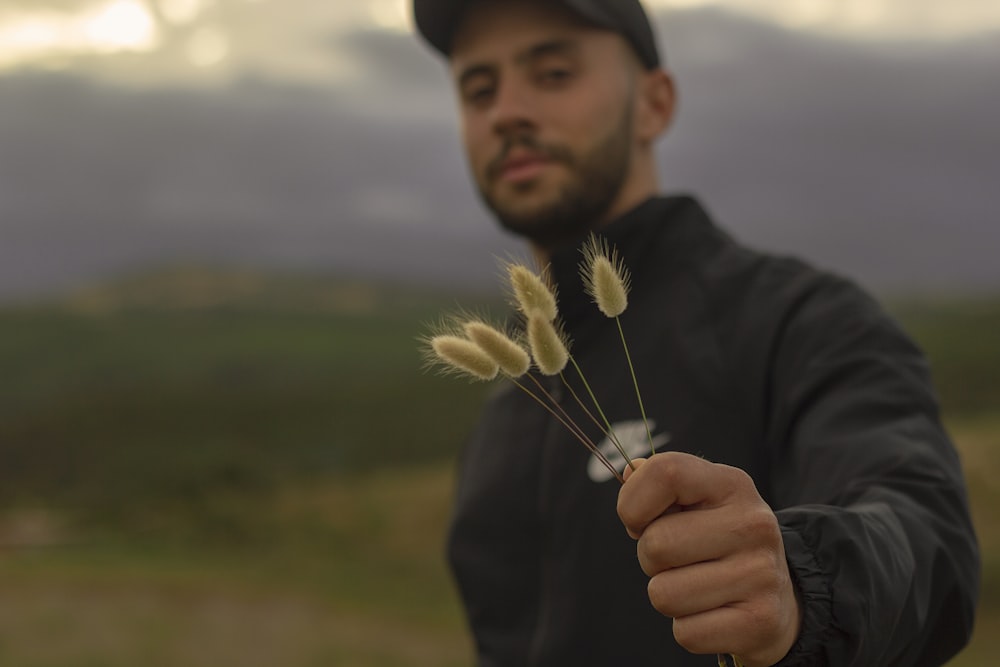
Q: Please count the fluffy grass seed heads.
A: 5